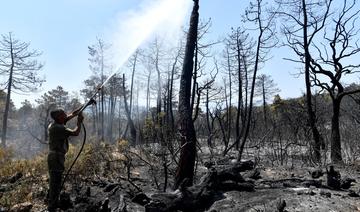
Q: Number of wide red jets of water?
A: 0